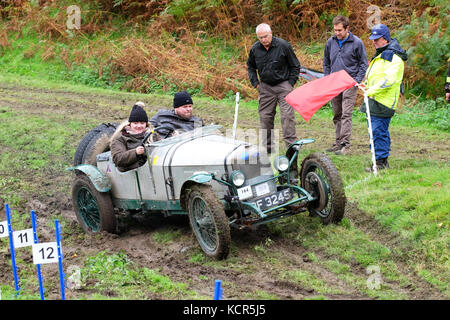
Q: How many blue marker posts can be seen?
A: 4